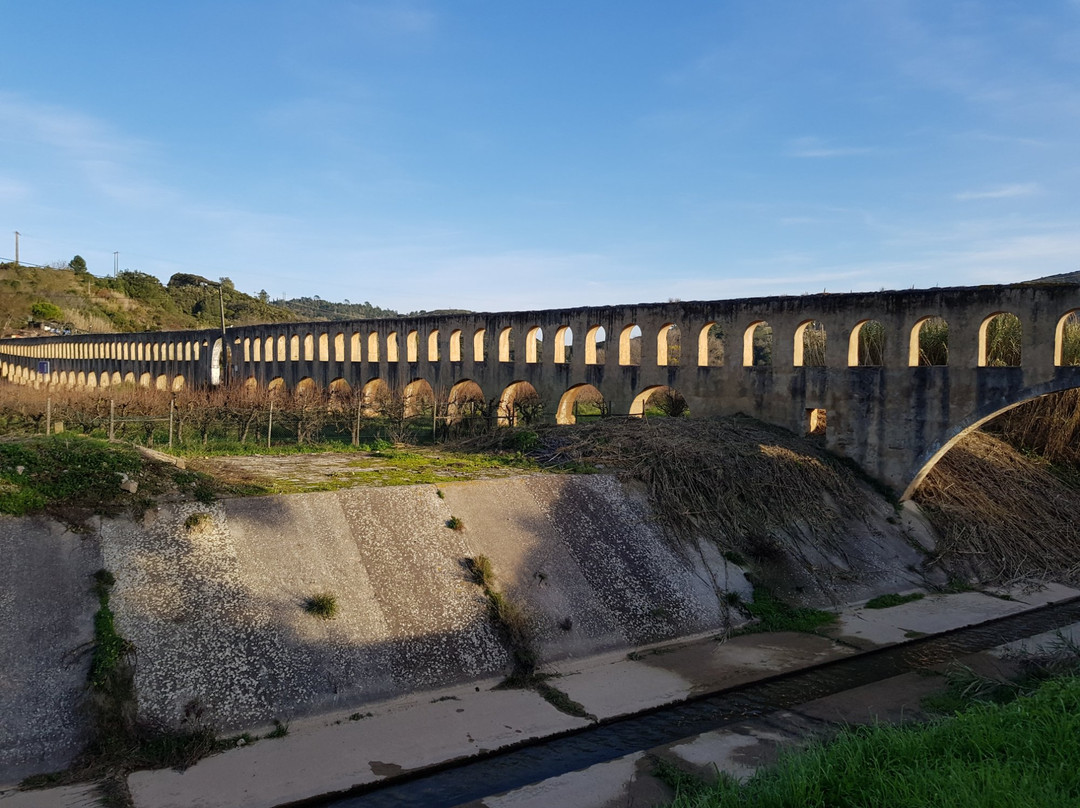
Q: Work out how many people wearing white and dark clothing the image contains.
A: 0